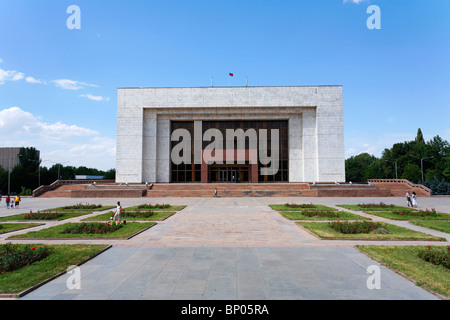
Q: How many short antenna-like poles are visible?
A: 2